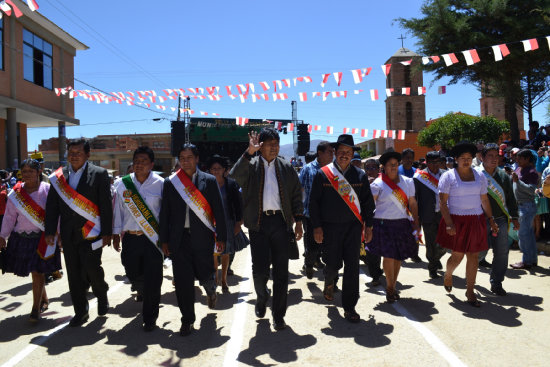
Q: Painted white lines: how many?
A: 3